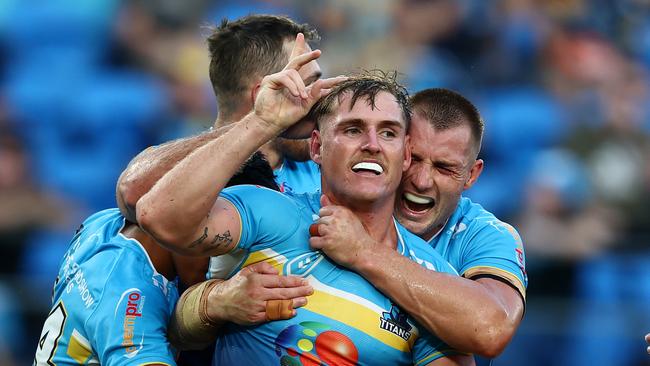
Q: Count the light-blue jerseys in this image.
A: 4